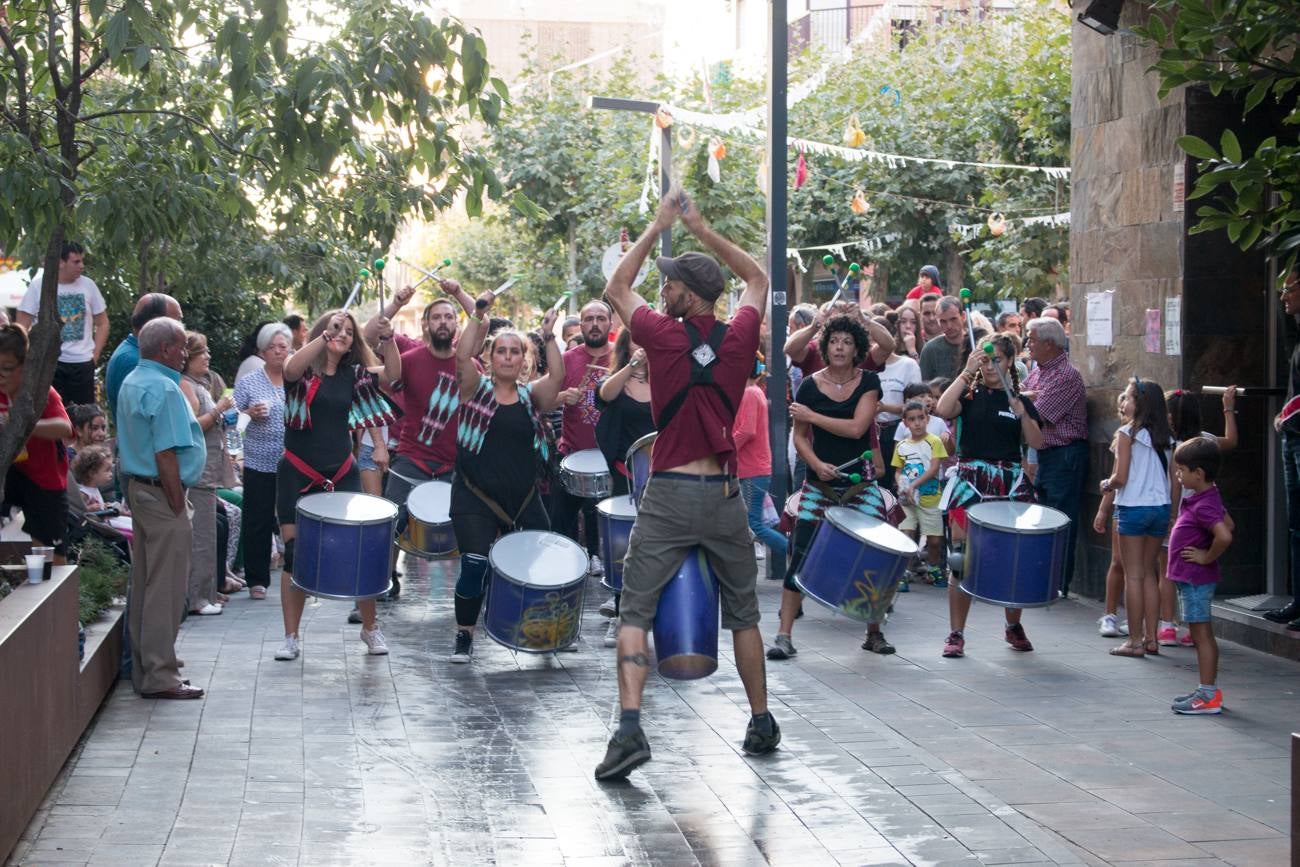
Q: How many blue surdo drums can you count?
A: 5